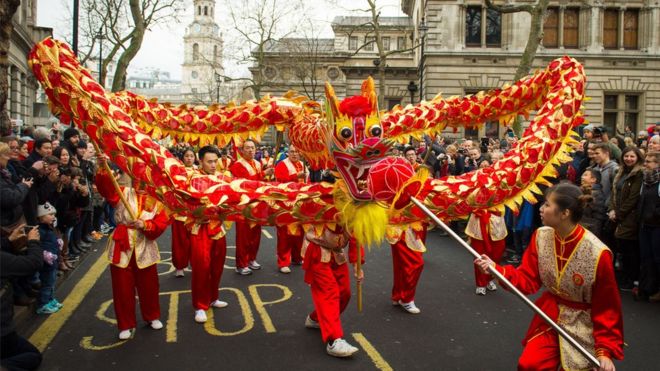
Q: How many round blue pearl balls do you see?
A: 0